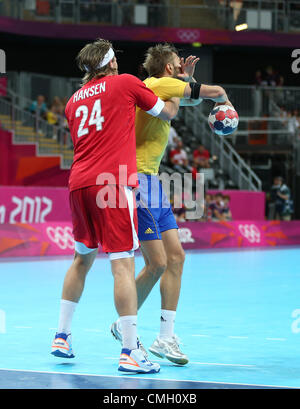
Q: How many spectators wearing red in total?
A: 2